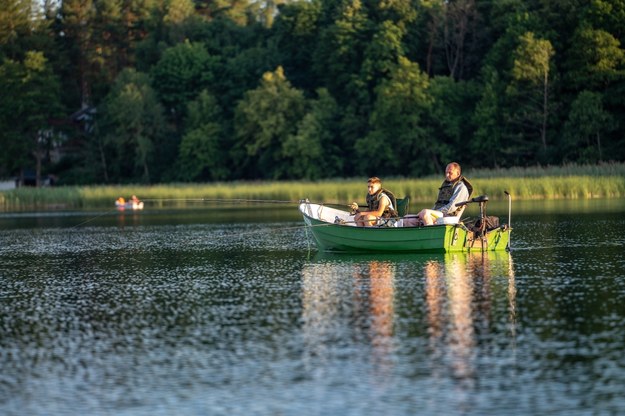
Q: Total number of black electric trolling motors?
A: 1